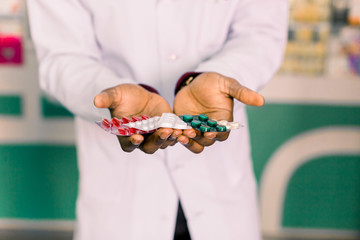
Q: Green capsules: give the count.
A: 6